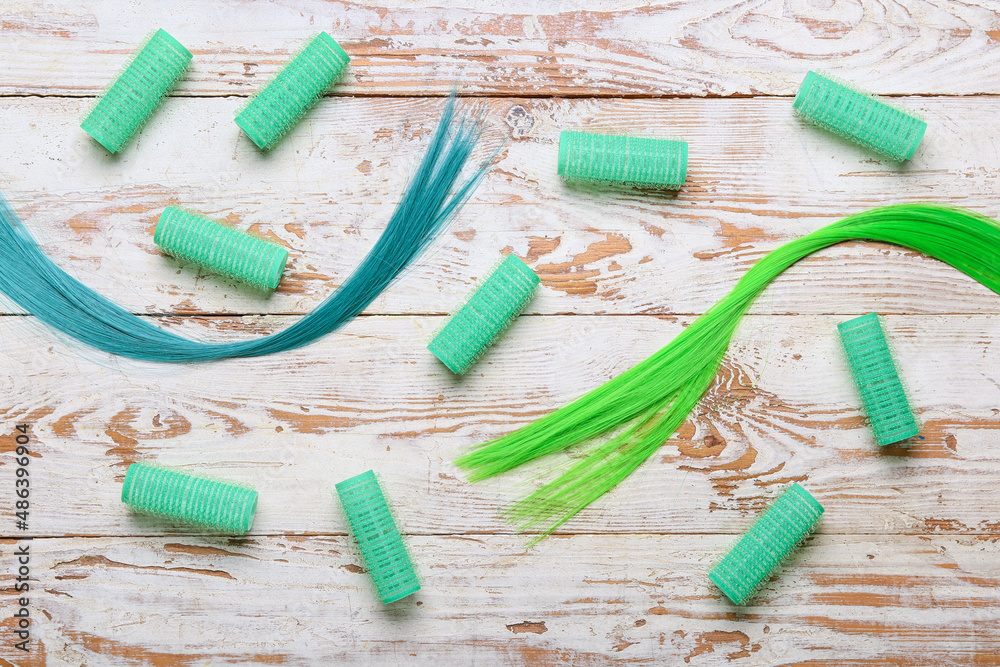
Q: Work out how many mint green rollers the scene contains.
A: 10